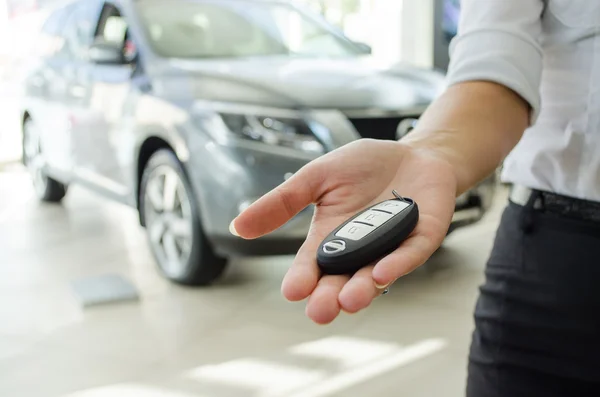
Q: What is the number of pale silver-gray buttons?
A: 3